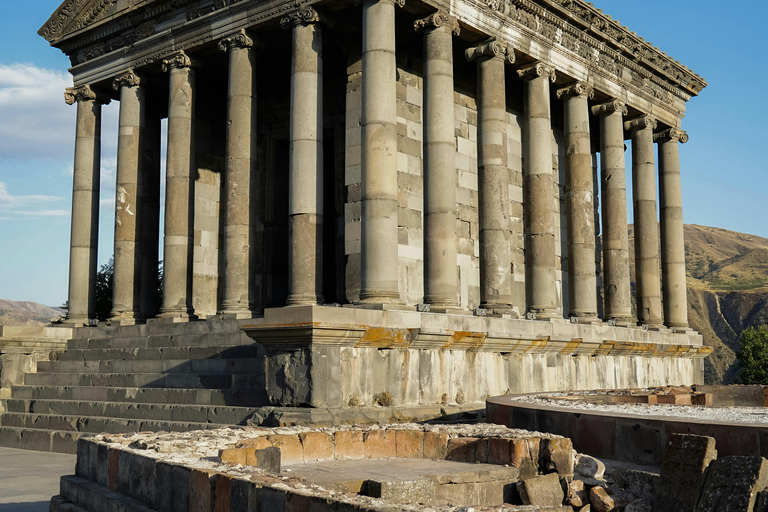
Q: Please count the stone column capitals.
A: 13